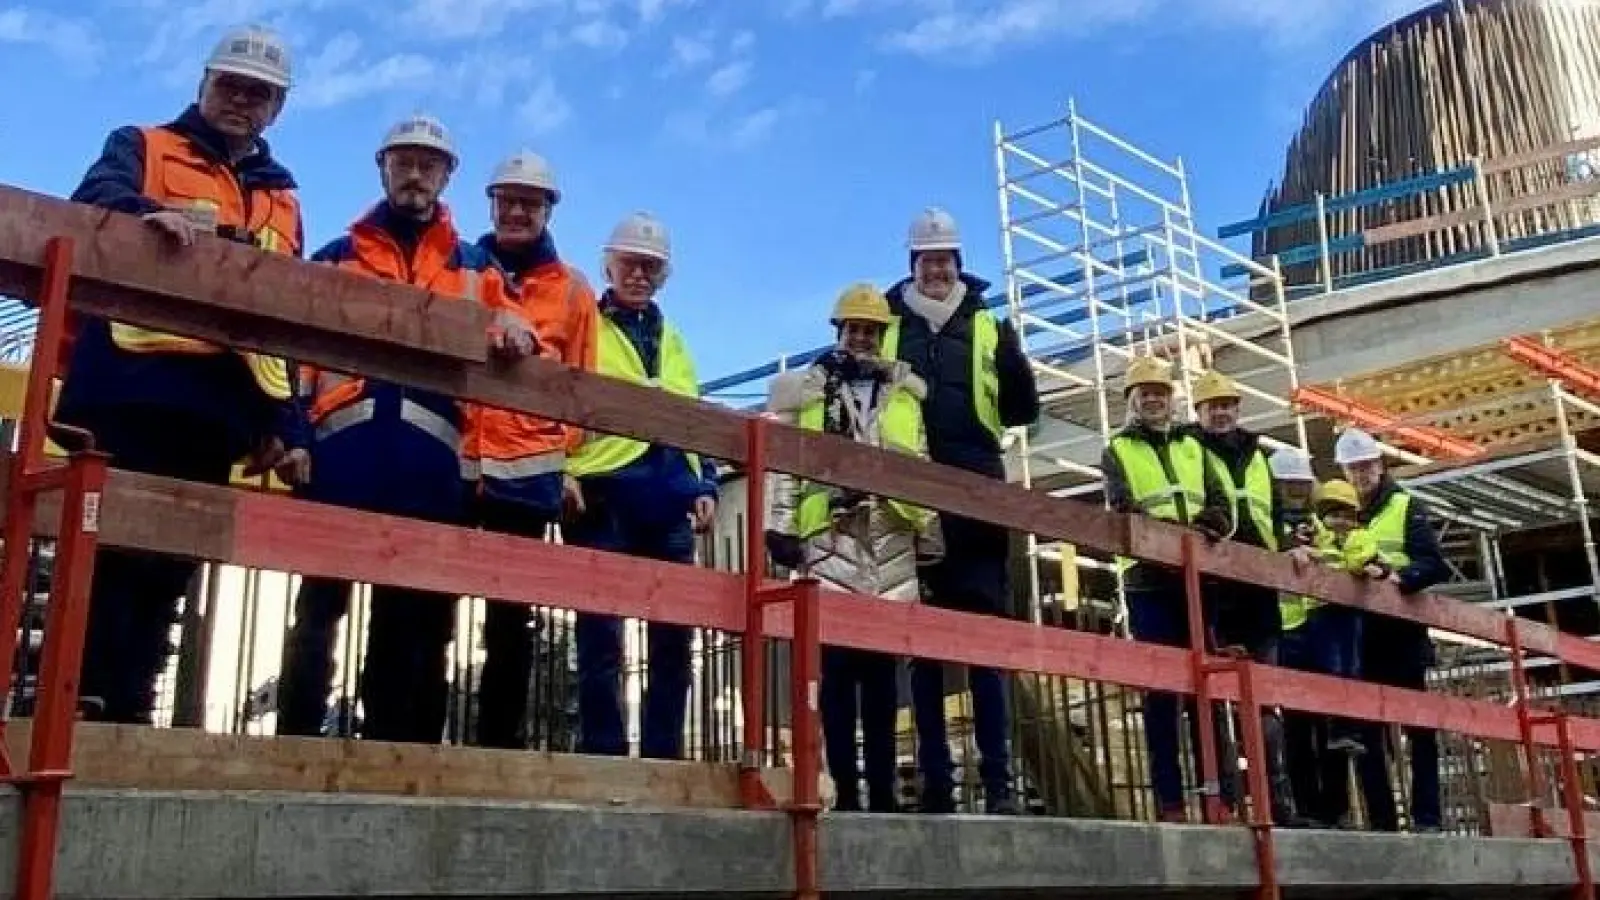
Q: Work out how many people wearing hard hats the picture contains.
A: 11